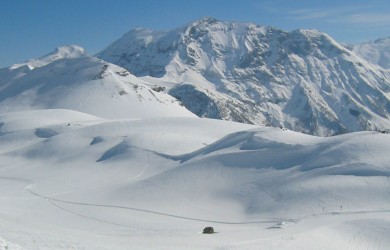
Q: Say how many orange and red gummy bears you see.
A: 0